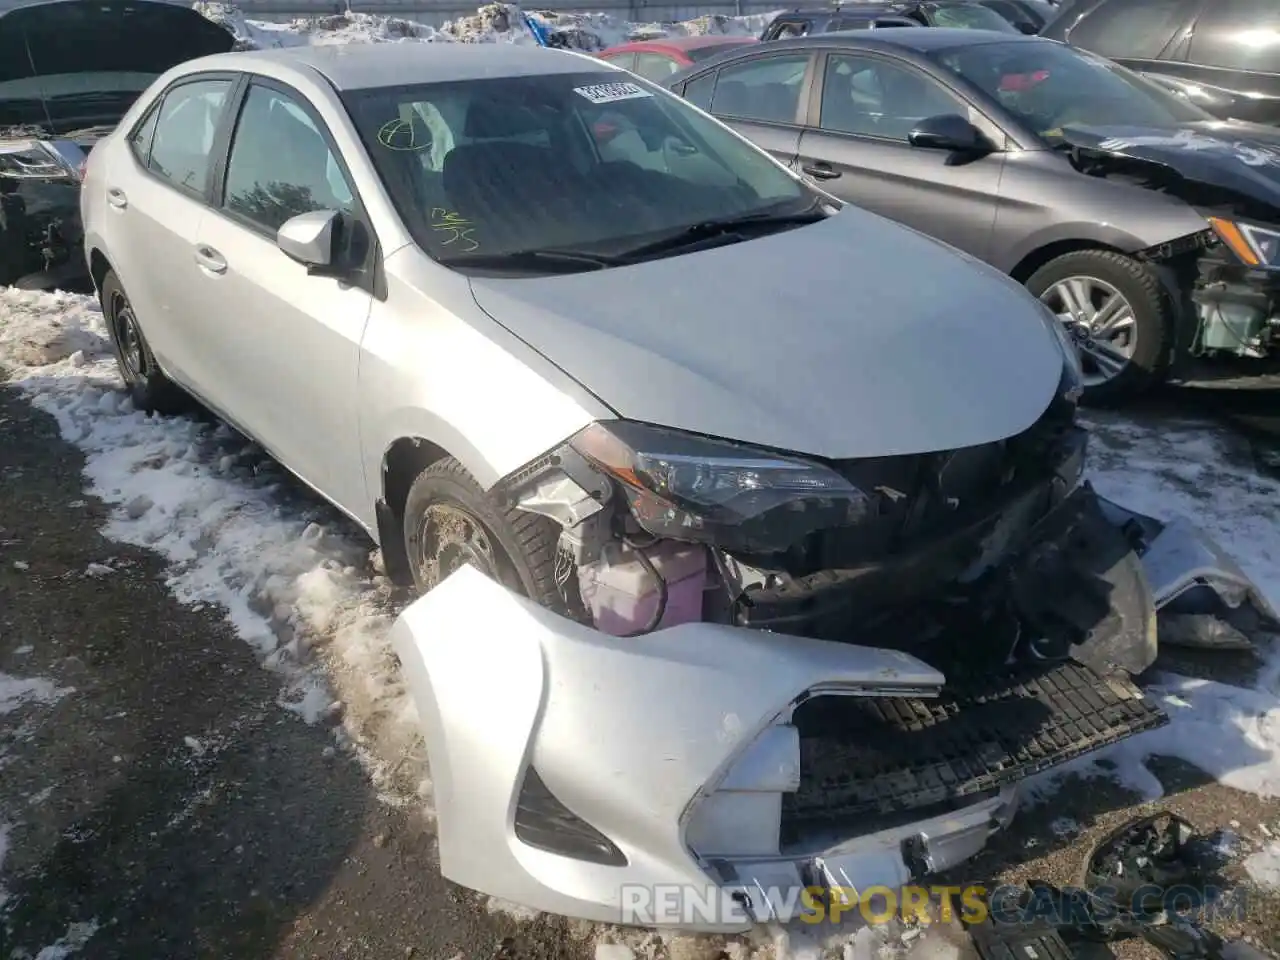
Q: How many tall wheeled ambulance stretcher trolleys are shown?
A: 0